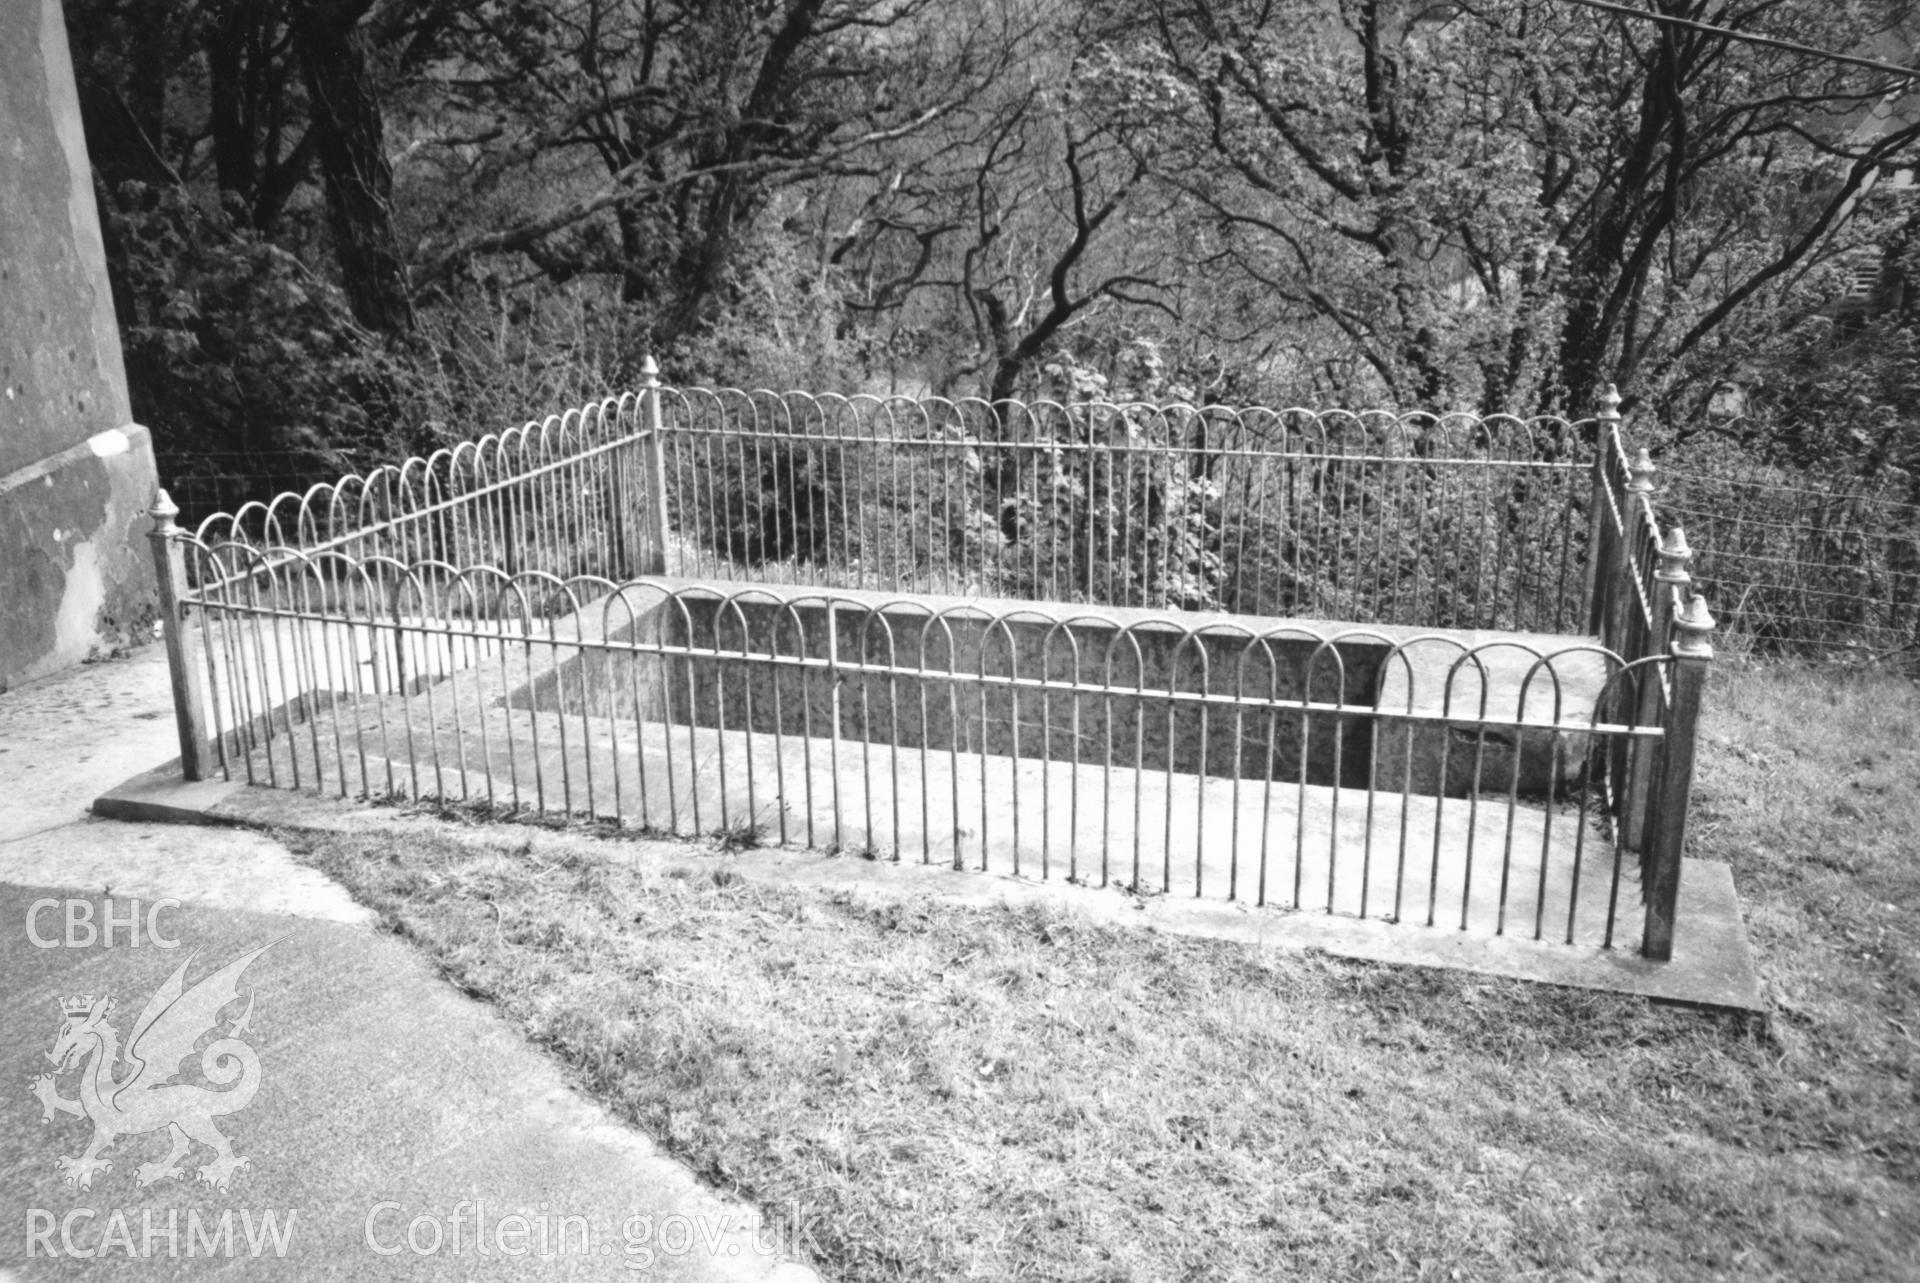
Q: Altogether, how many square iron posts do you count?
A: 6